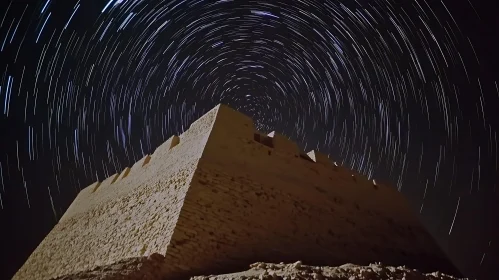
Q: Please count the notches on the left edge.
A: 5